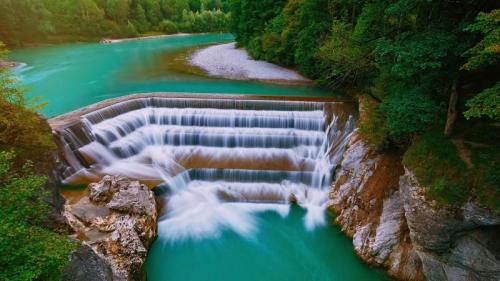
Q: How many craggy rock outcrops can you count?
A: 2